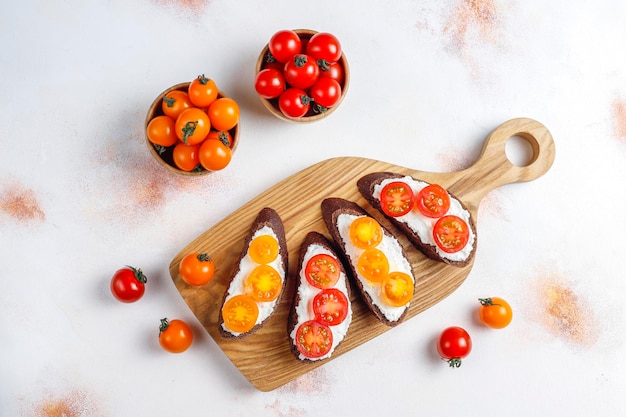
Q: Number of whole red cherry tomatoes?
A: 9